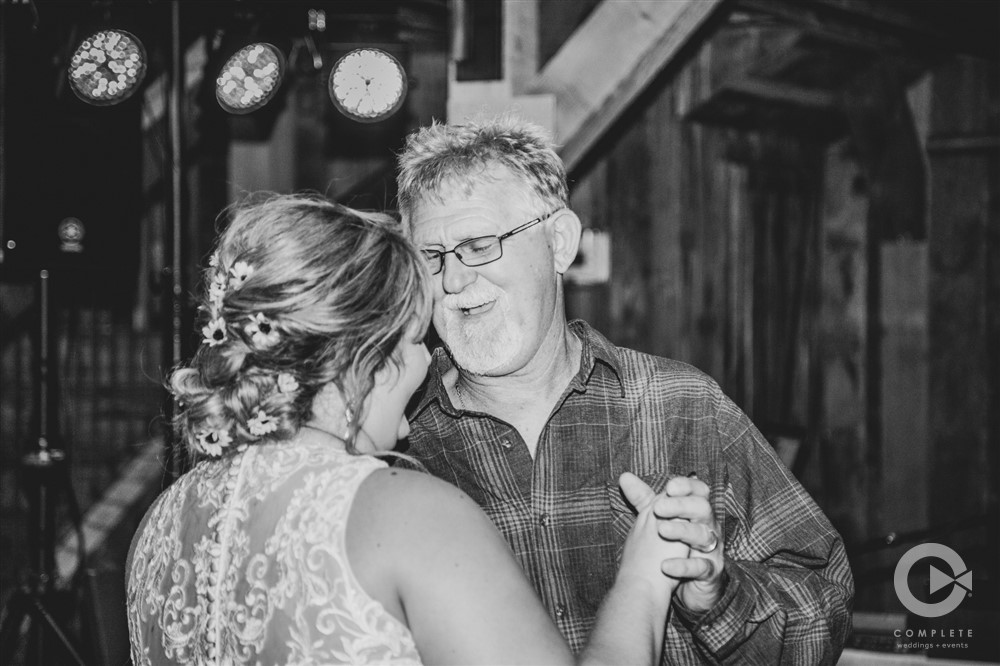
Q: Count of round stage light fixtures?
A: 3